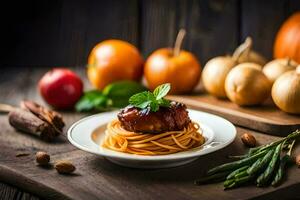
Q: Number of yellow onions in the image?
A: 5